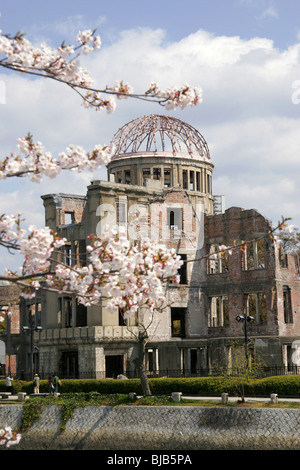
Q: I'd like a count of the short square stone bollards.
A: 6